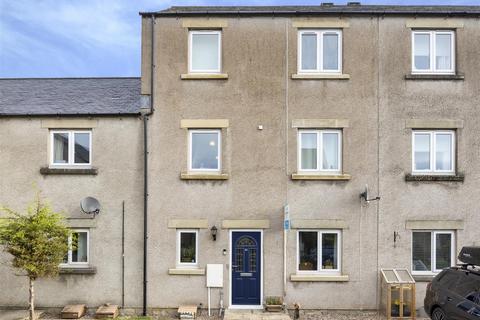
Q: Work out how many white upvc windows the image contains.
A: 11